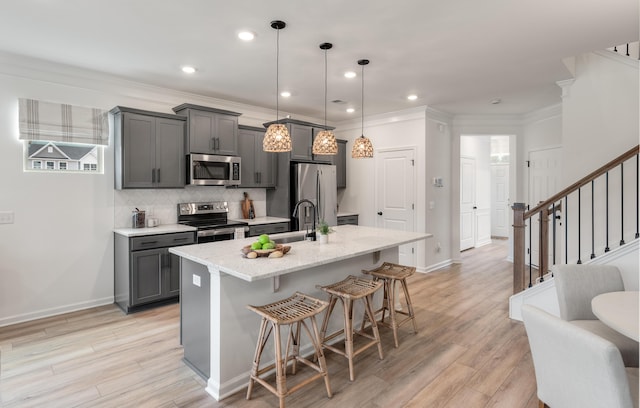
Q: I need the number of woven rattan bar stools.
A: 3